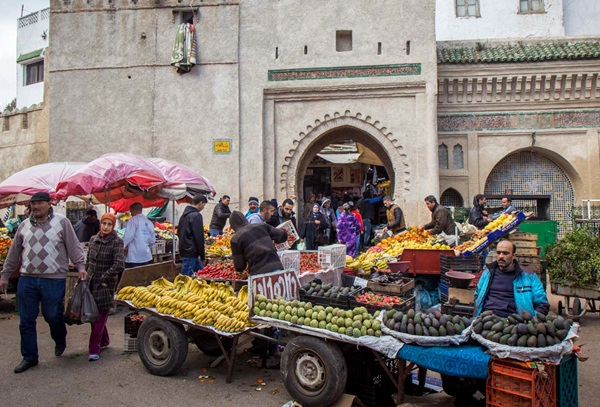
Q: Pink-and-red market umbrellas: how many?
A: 3